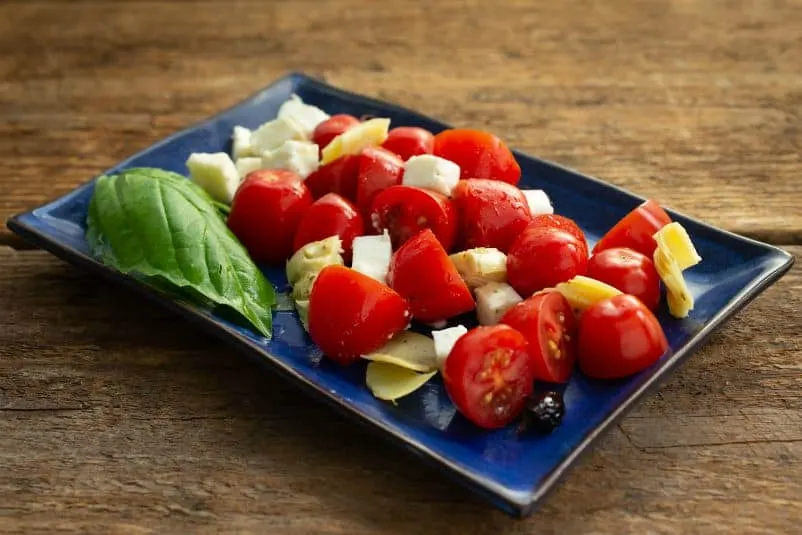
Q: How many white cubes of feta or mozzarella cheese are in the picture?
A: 11